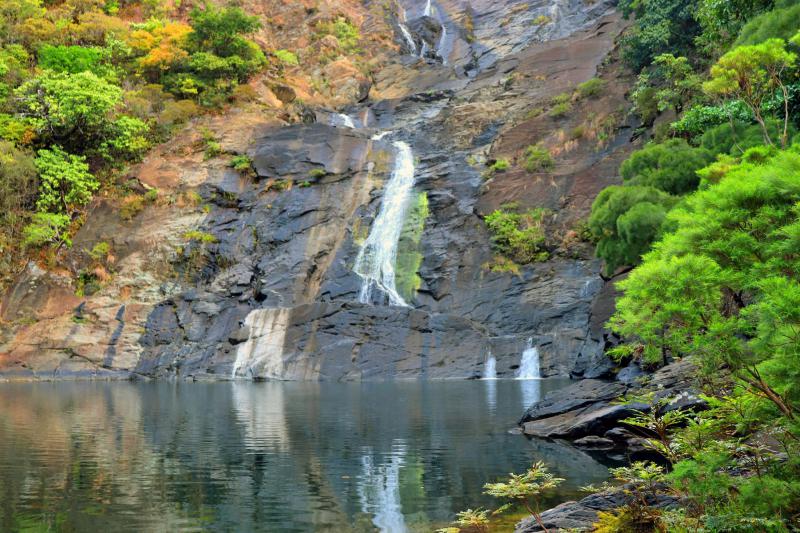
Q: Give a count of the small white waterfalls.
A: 2